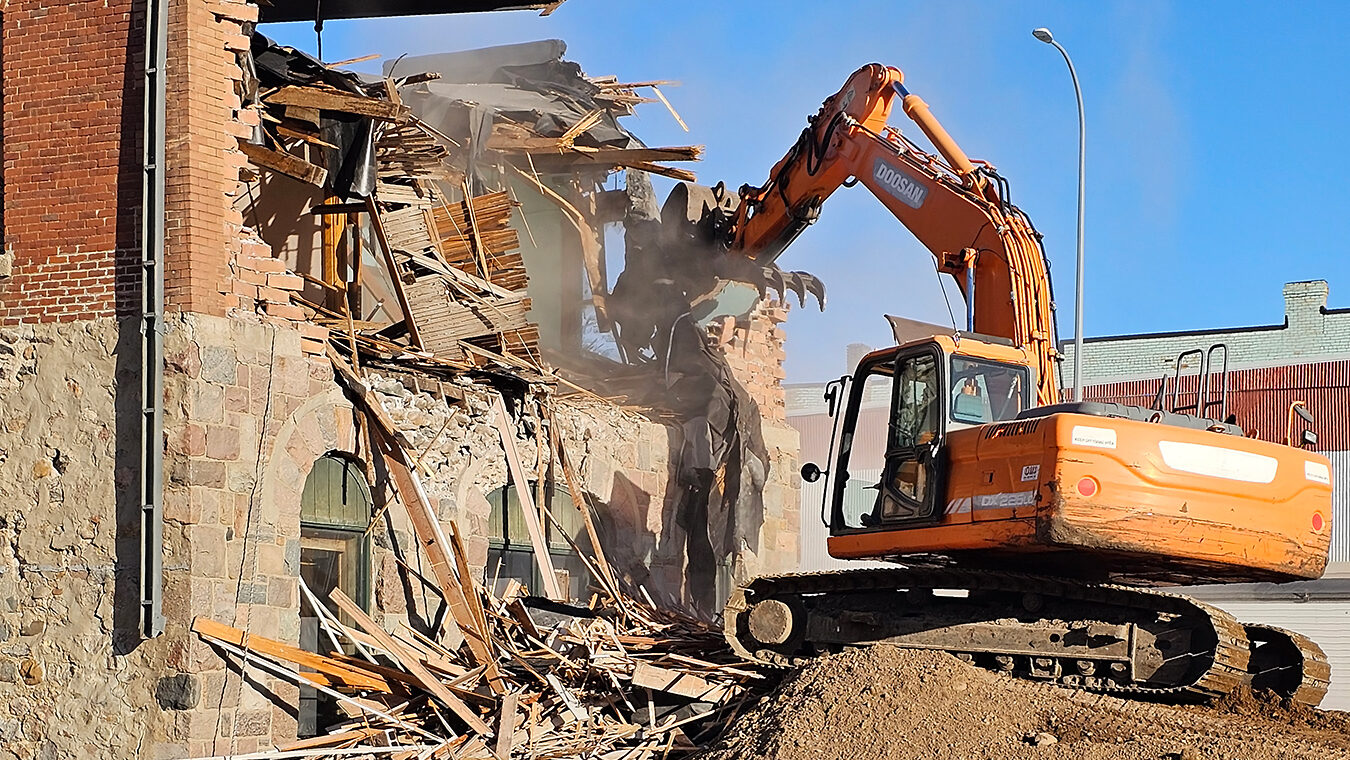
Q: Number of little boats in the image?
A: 0